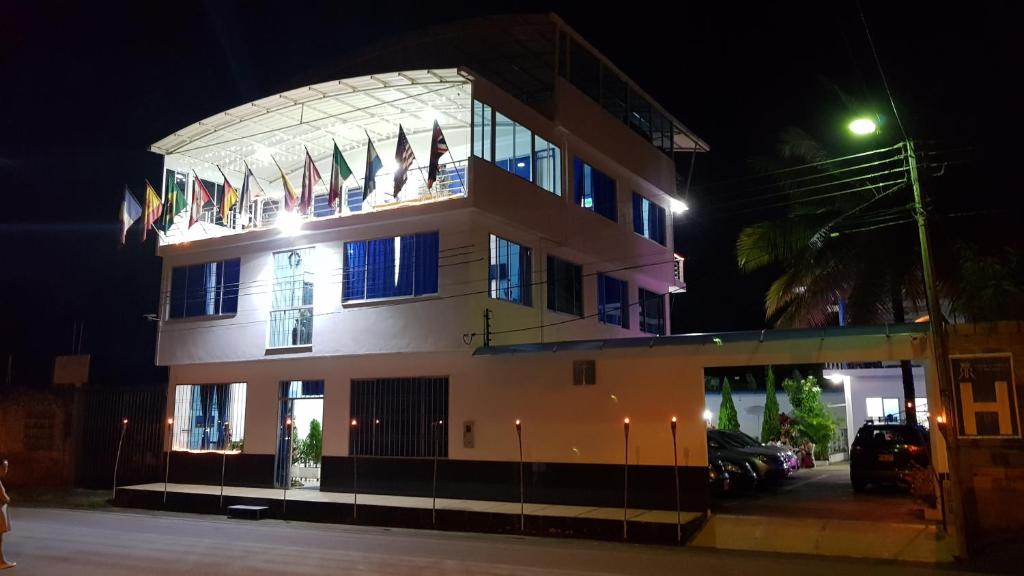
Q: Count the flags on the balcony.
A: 12